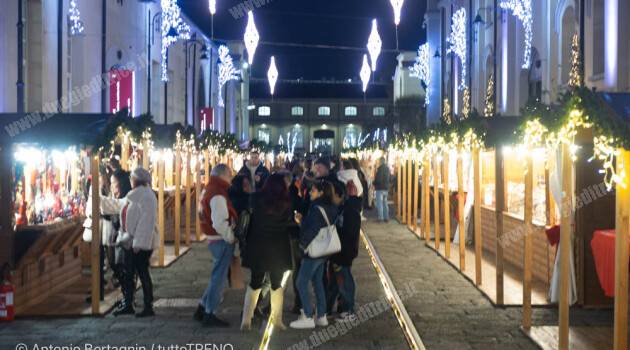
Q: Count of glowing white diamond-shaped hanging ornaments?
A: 6